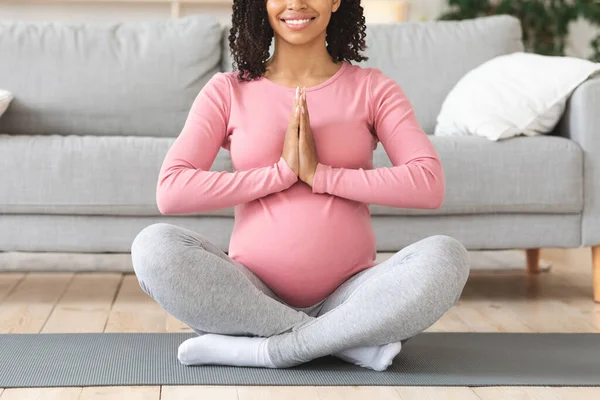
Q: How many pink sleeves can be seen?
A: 2